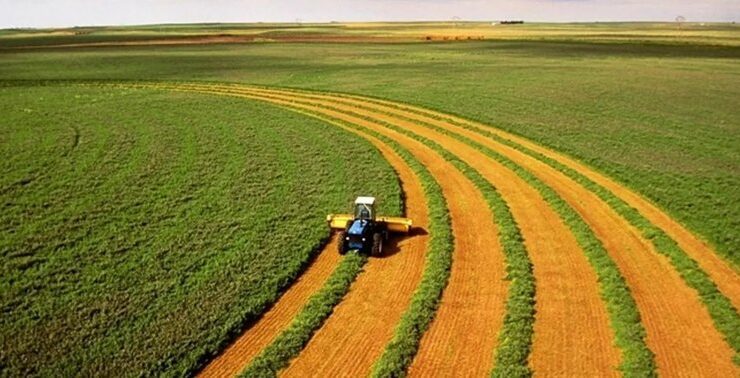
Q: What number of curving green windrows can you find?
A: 5